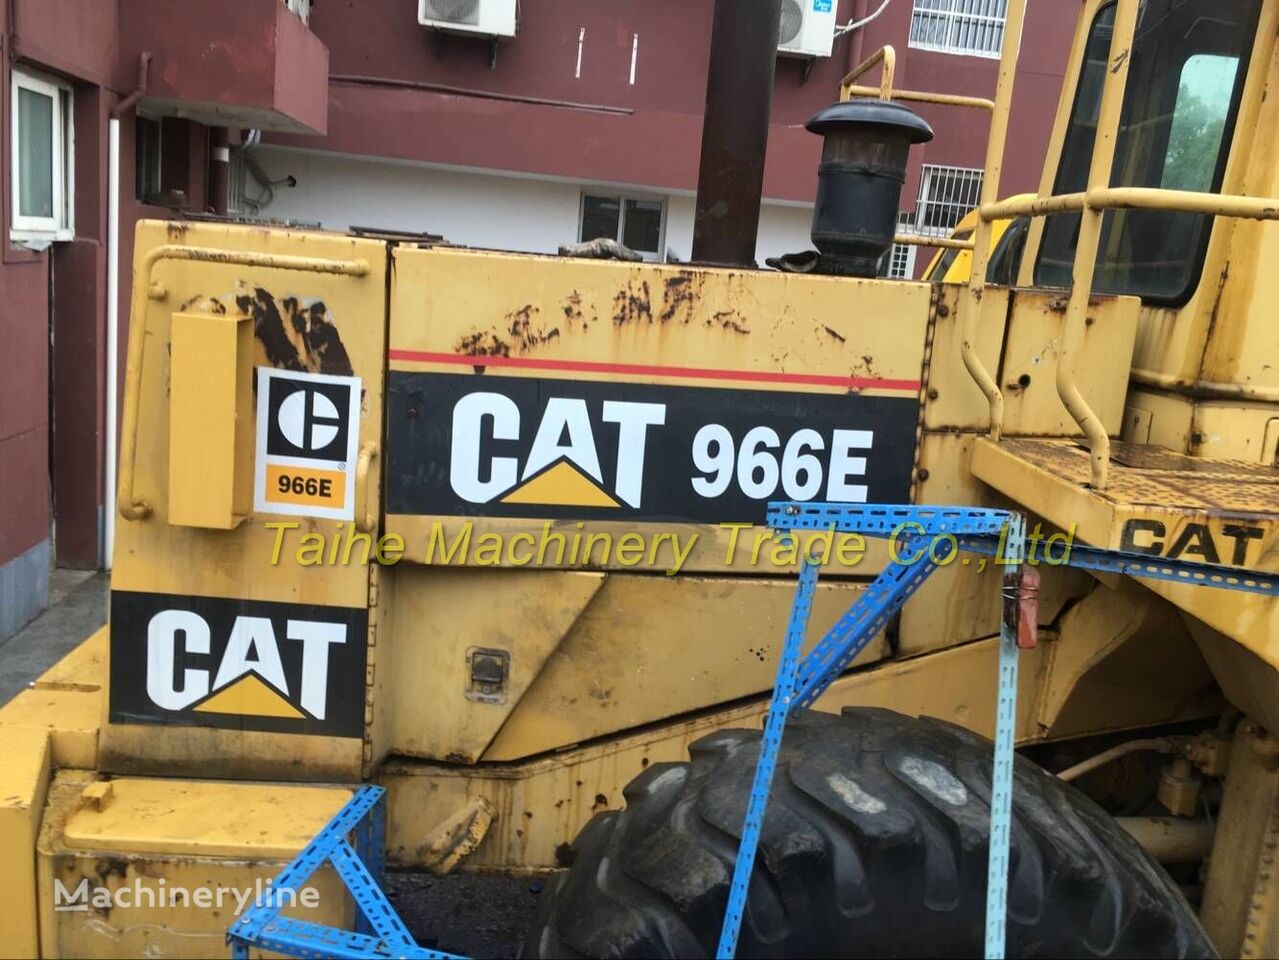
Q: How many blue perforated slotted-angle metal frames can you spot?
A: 2